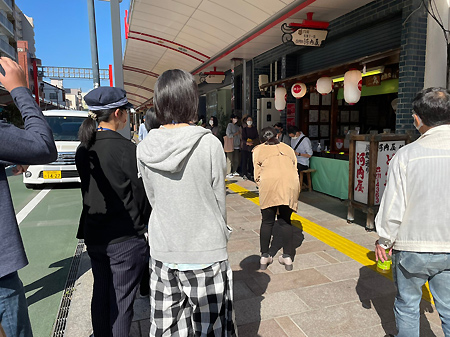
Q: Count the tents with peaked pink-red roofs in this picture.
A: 0